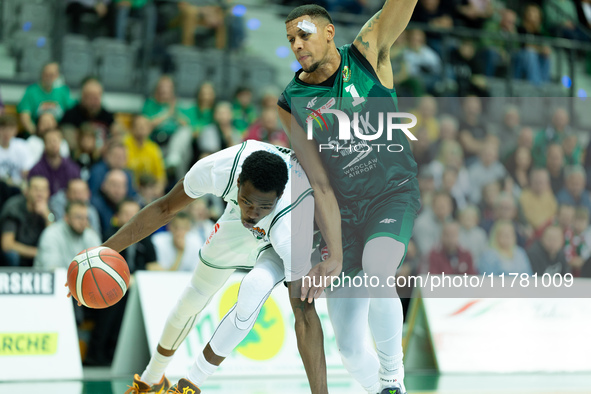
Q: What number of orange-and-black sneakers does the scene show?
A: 2